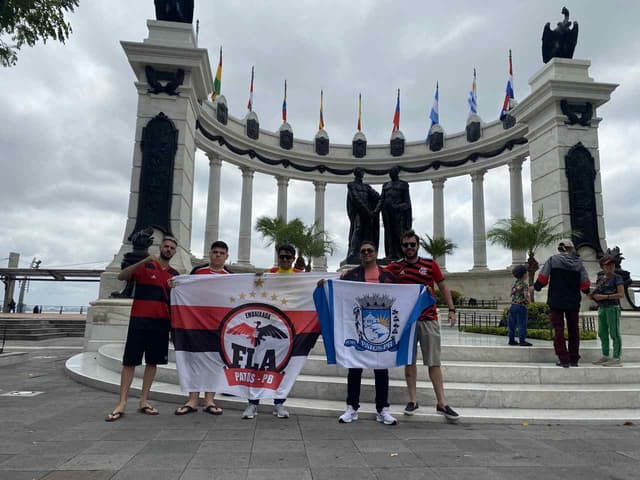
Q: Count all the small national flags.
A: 9